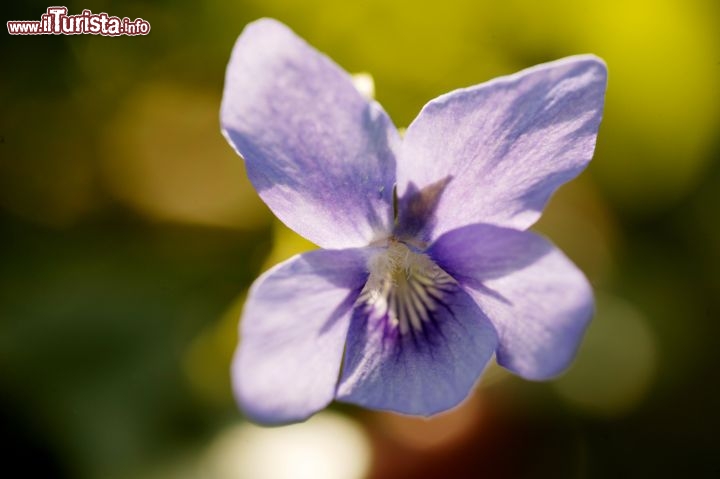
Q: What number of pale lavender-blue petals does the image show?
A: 5